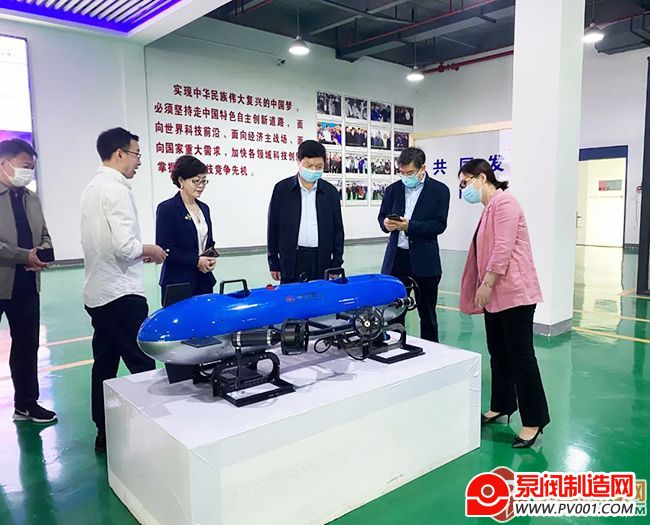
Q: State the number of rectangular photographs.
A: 15